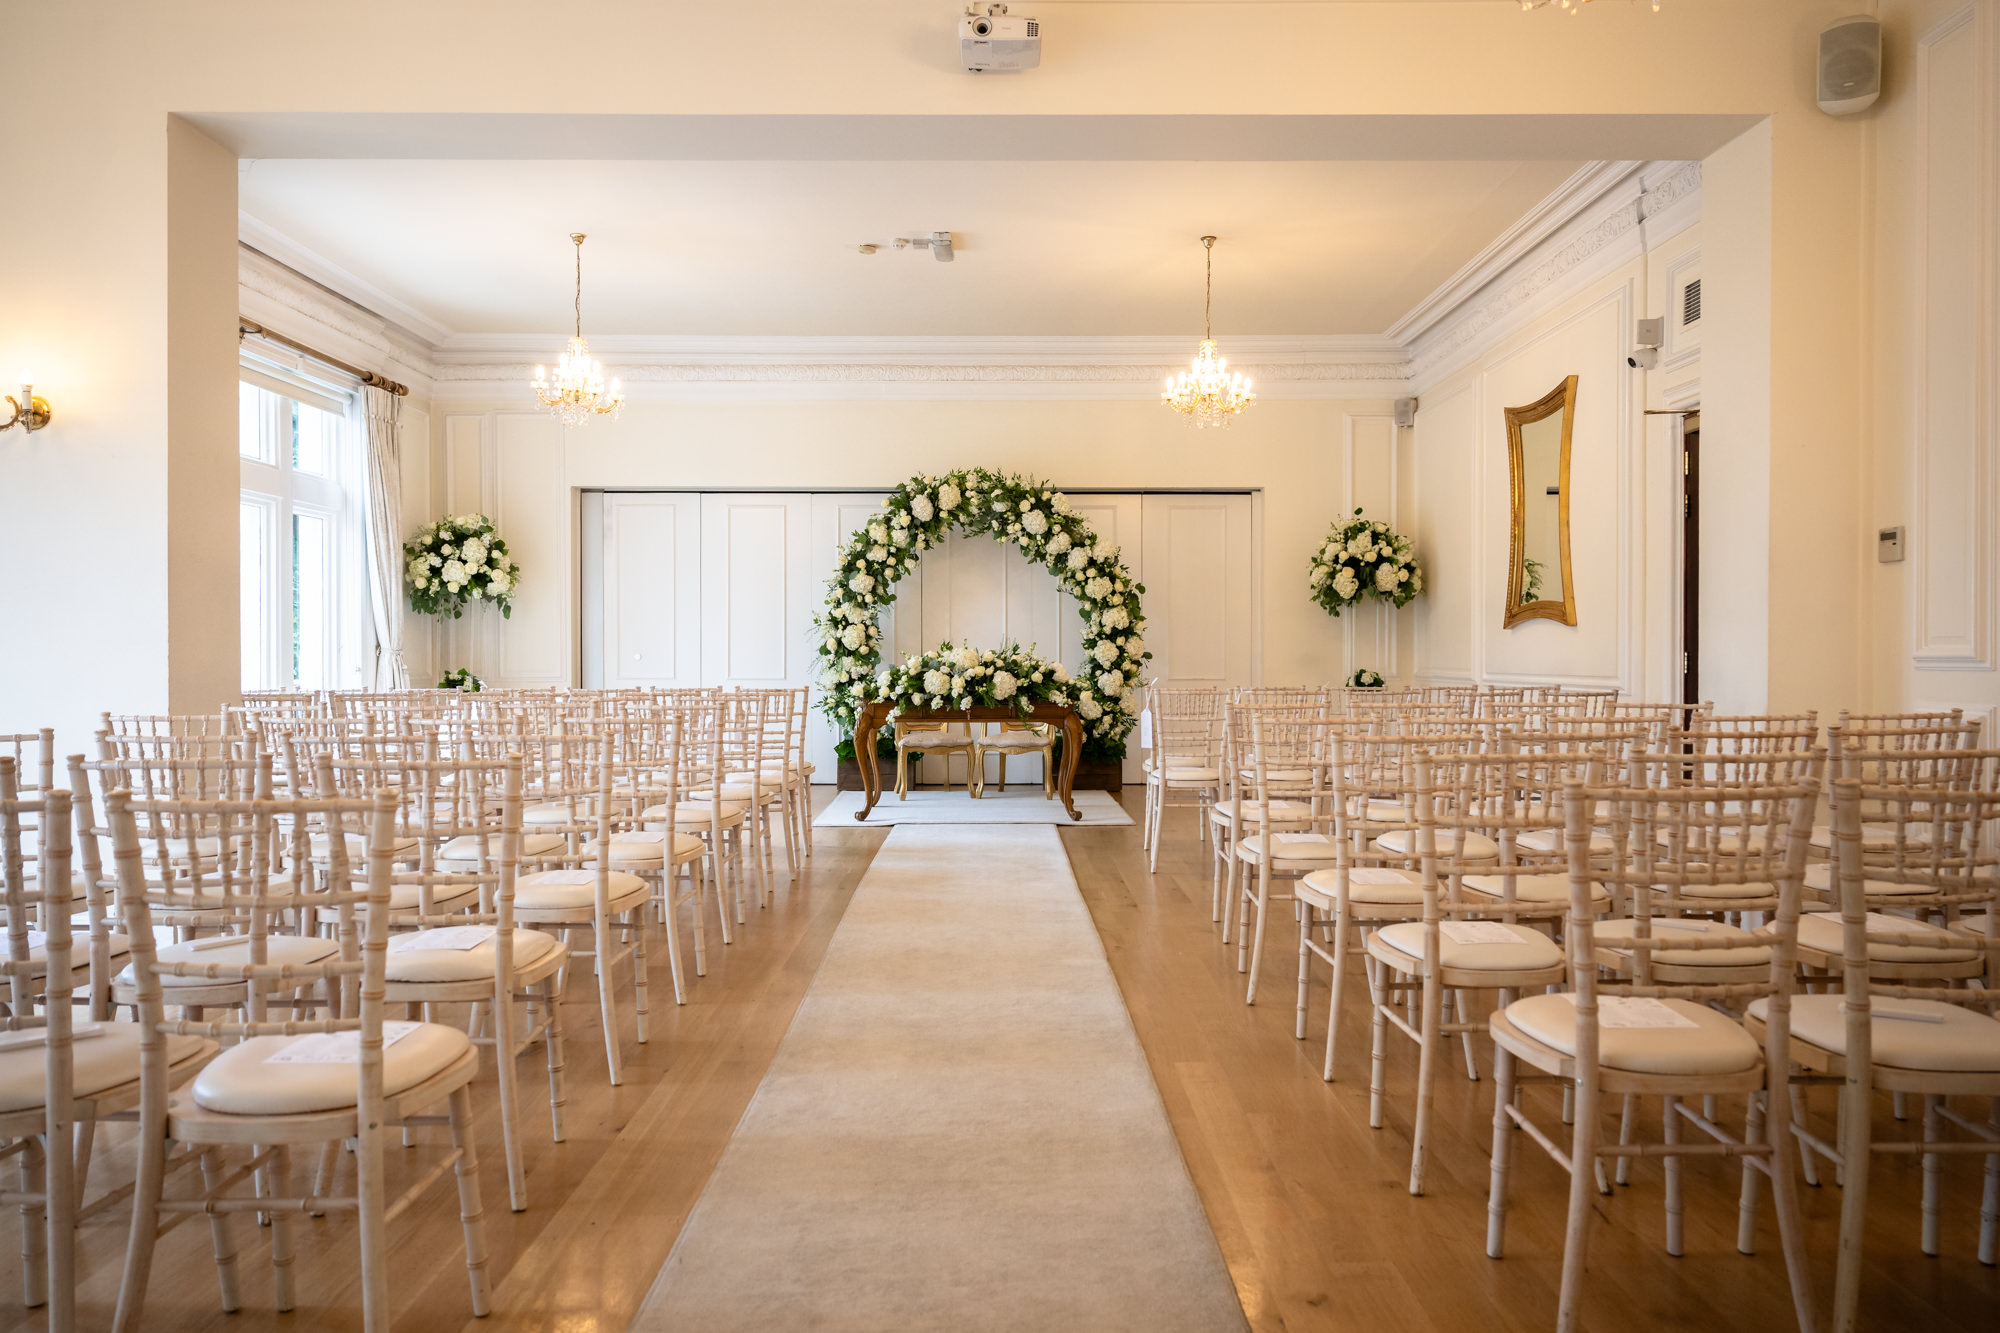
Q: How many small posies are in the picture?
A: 2